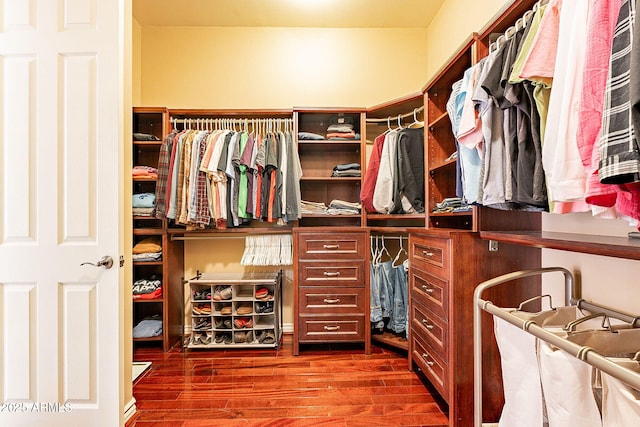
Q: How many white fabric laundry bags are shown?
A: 3